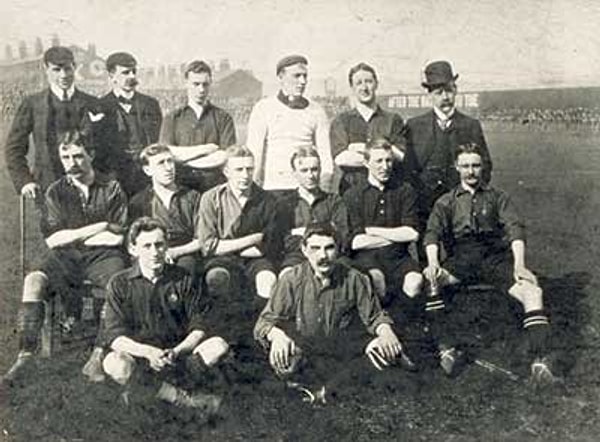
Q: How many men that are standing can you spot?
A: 6